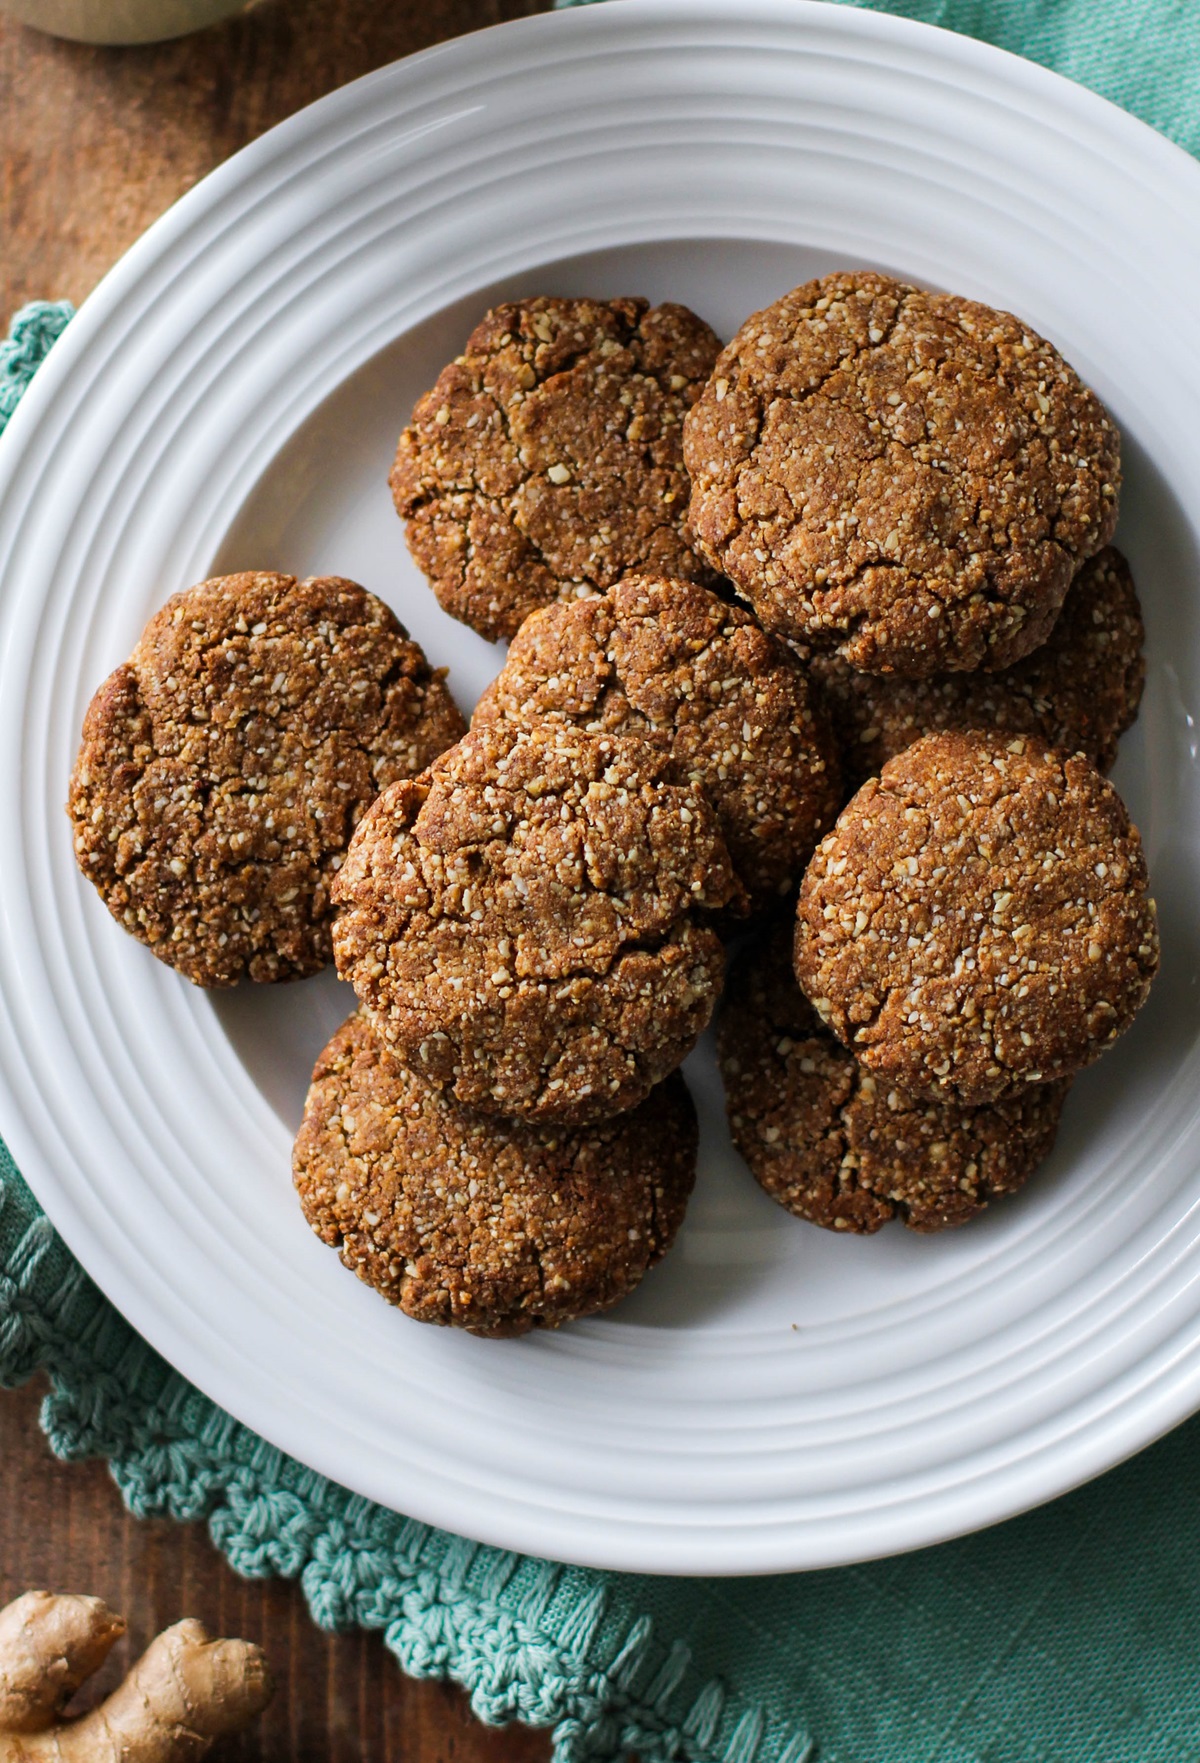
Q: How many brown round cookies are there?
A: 9